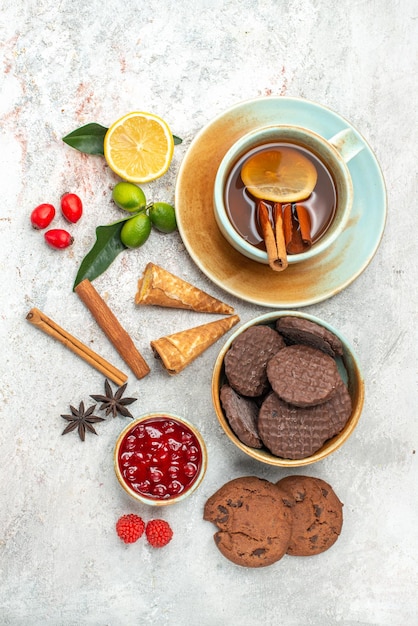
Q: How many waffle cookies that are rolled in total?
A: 2